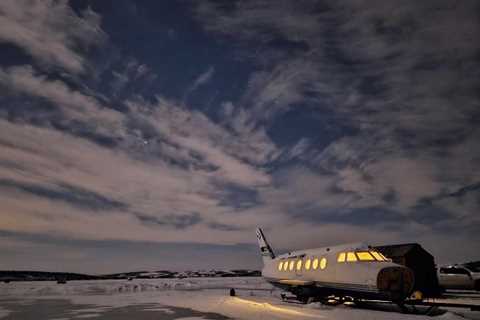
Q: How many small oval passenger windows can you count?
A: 7